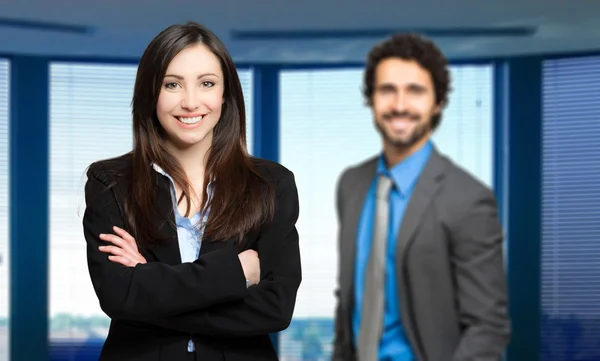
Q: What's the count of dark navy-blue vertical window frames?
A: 3